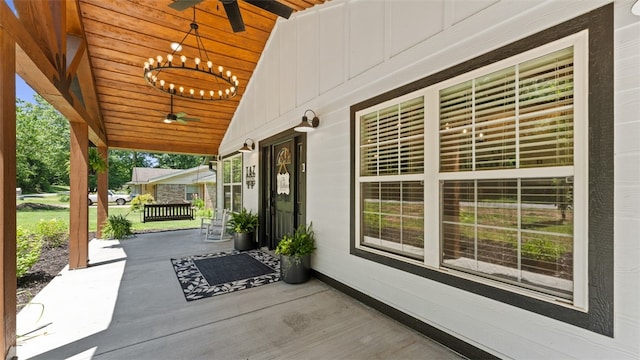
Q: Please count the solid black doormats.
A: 0